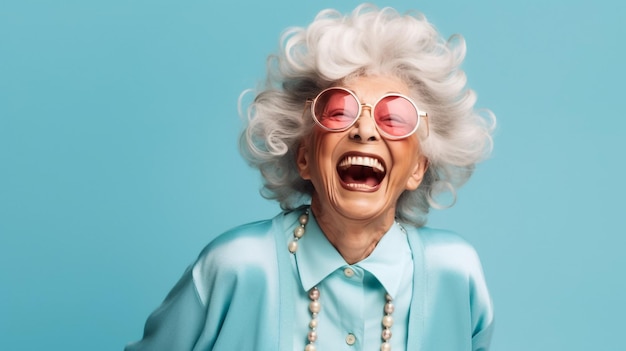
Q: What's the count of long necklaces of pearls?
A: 1